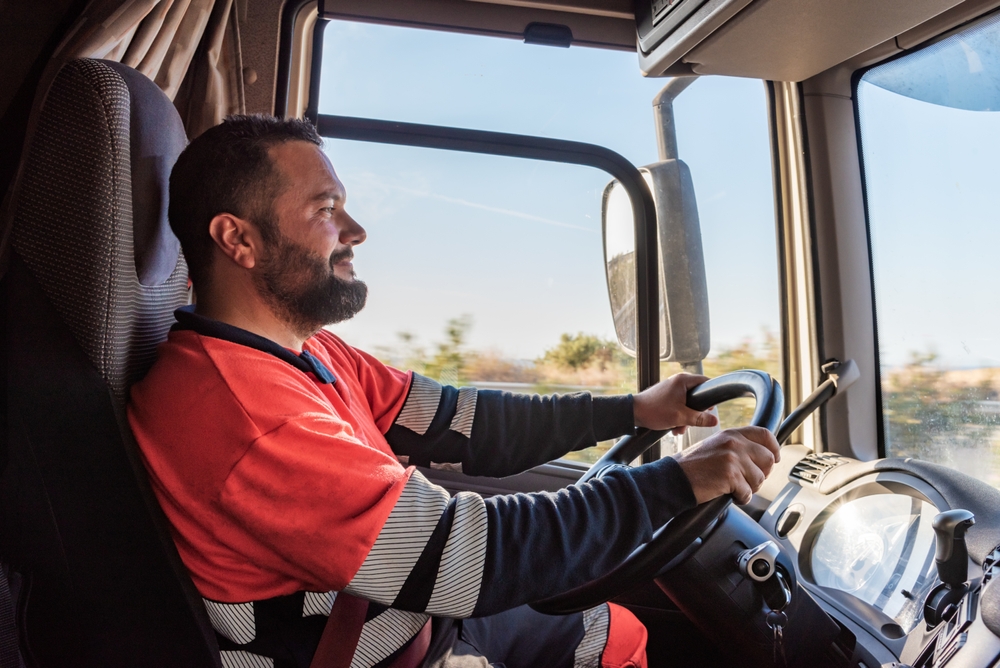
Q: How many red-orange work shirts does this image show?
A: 1